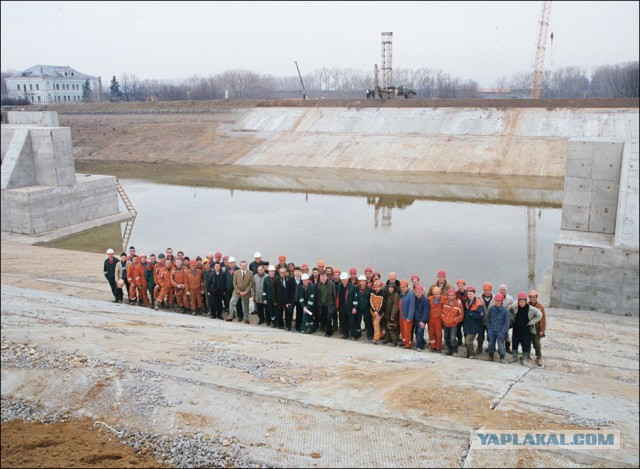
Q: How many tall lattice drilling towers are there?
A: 1